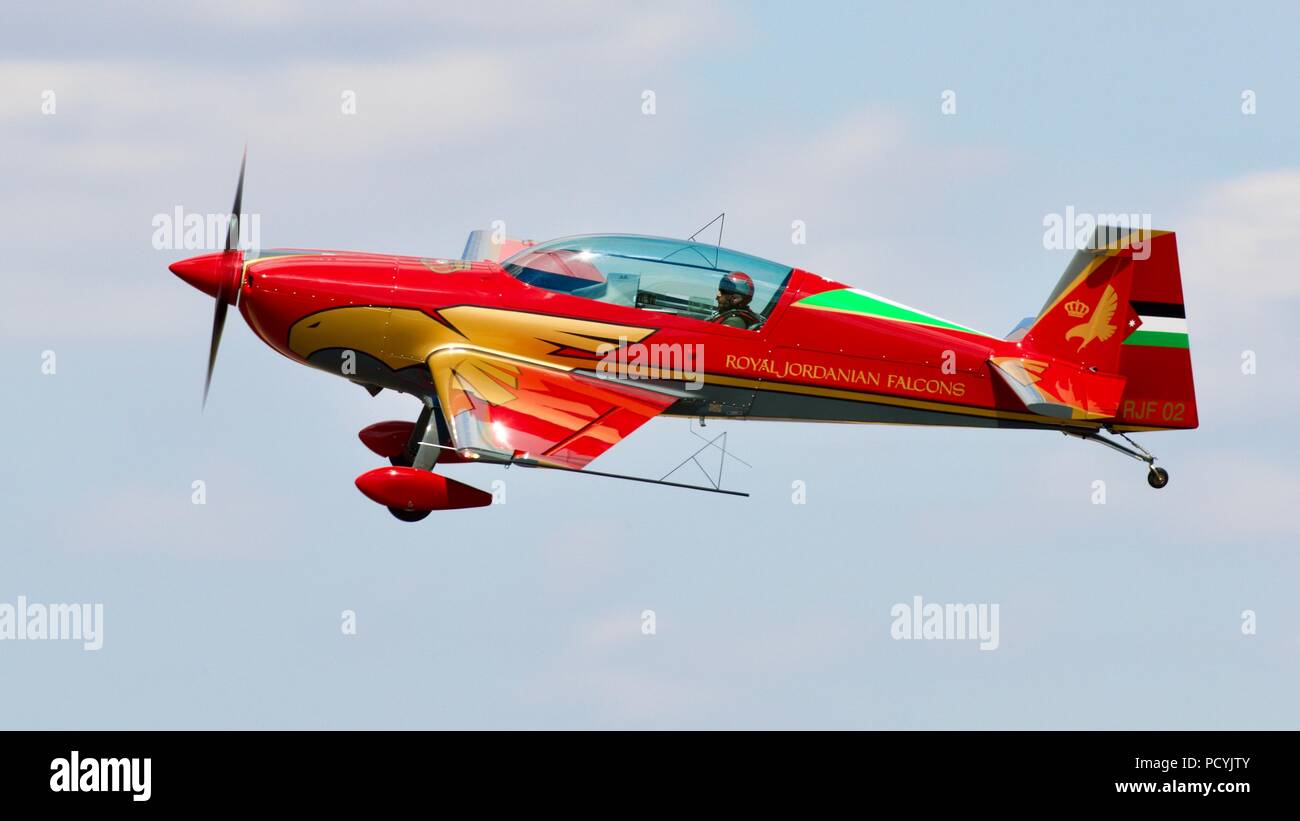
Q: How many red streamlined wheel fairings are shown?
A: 2